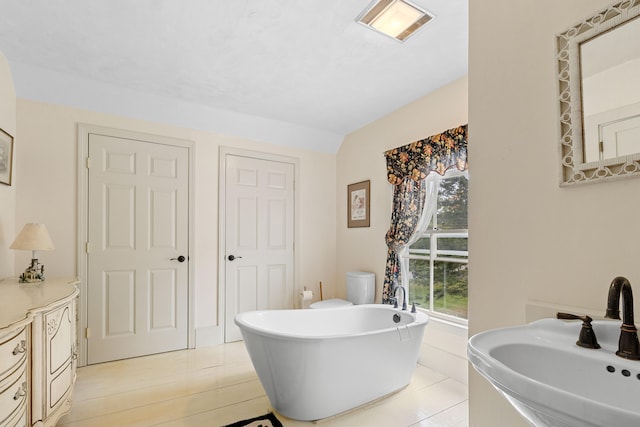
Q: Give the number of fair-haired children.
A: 0